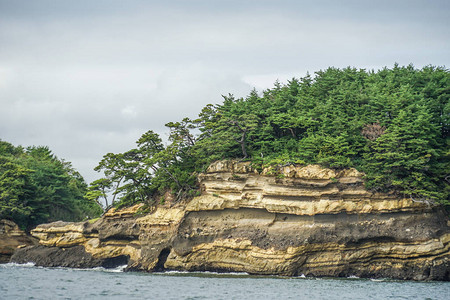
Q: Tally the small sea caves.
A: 2